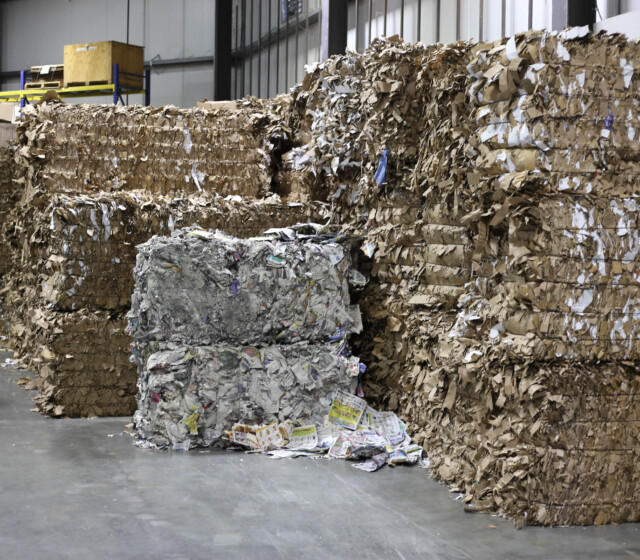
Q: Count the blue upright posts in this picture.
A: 3